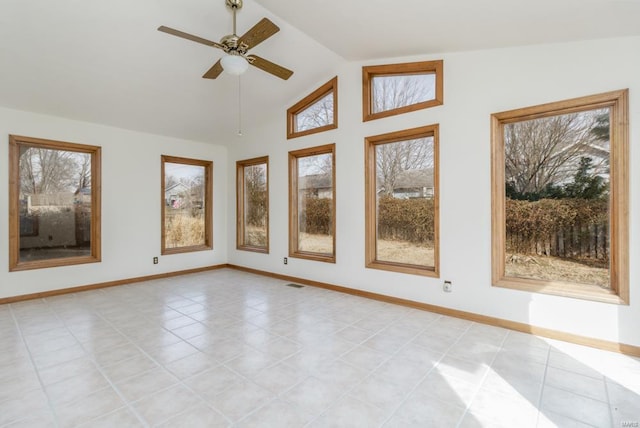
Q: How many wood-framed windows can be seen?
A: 8